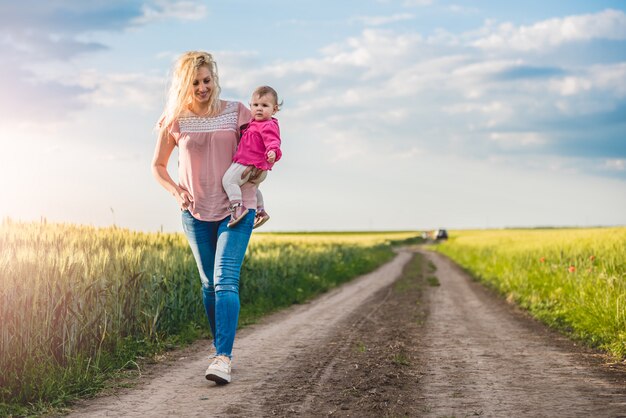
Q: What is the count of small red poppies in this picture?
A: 3